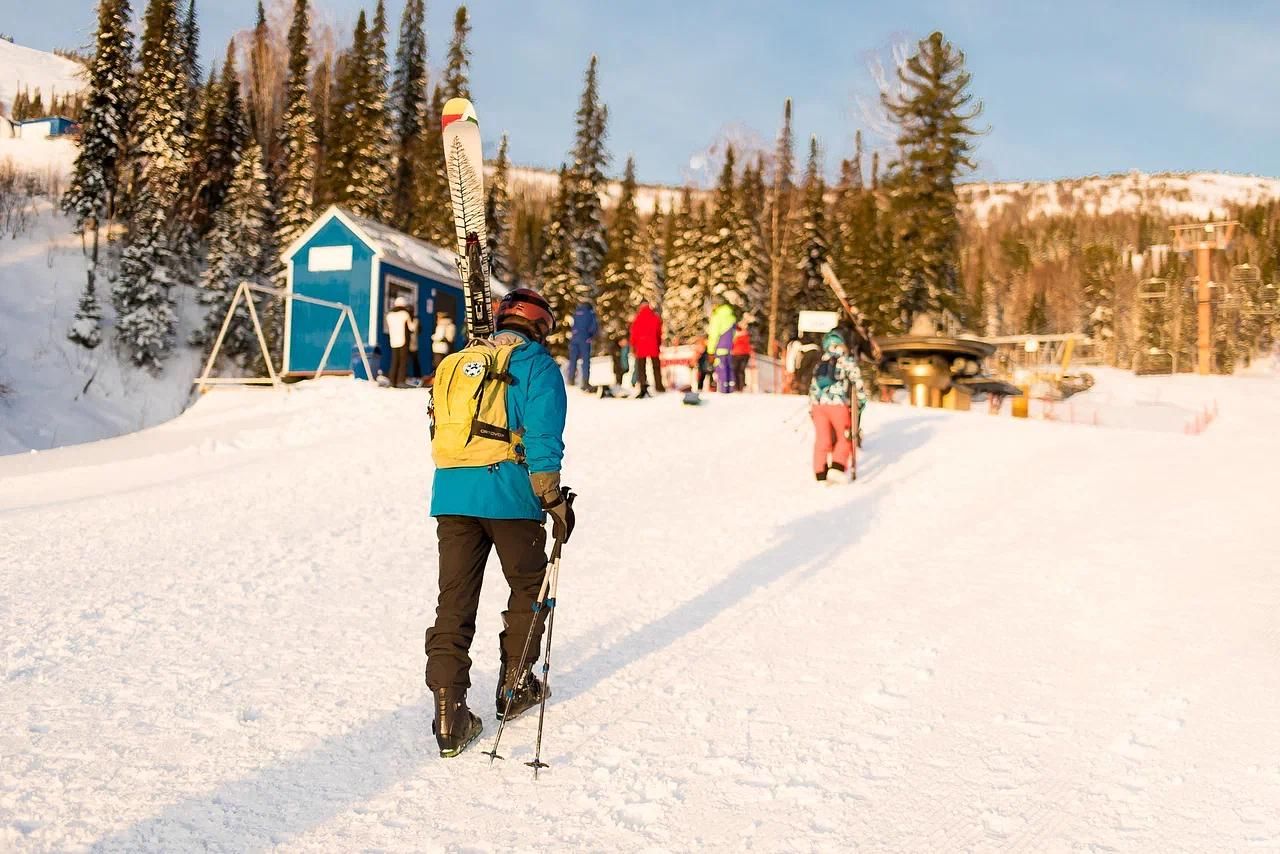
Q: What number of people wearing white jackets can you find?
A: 2